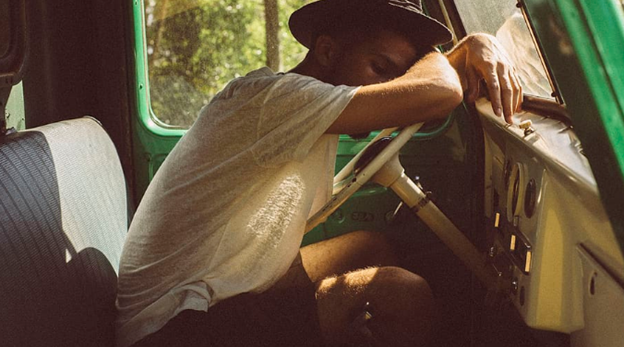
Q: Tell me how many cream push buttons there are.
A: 3